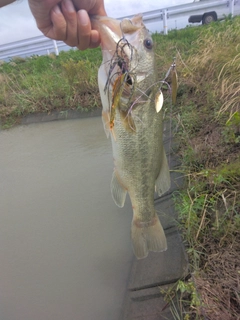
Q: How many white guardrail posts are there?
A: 3